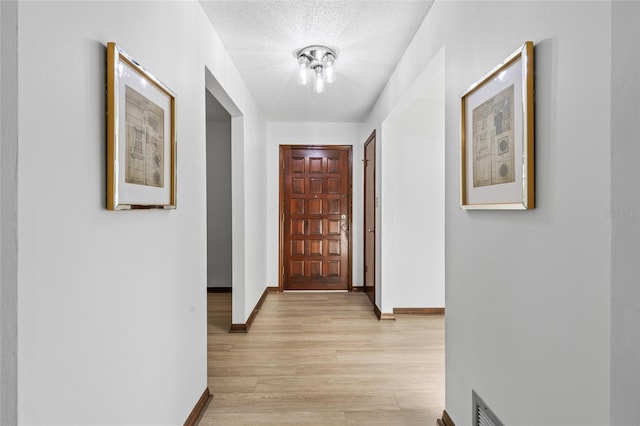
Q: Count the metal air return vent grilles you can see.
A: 1